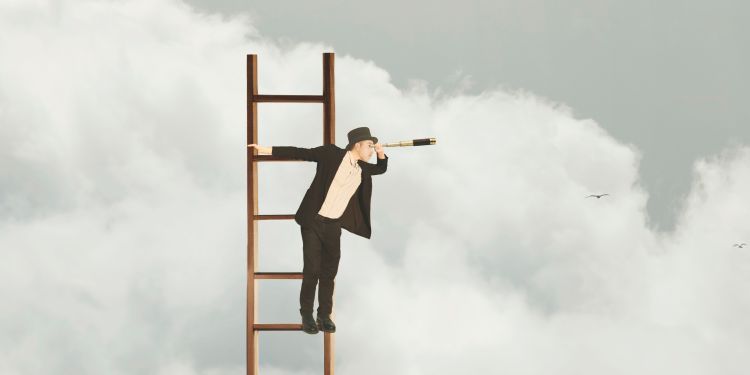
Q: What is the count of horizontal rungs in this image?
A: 5